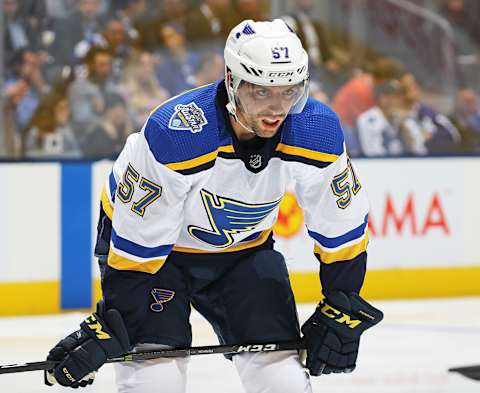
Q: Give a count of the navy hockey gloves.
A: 2